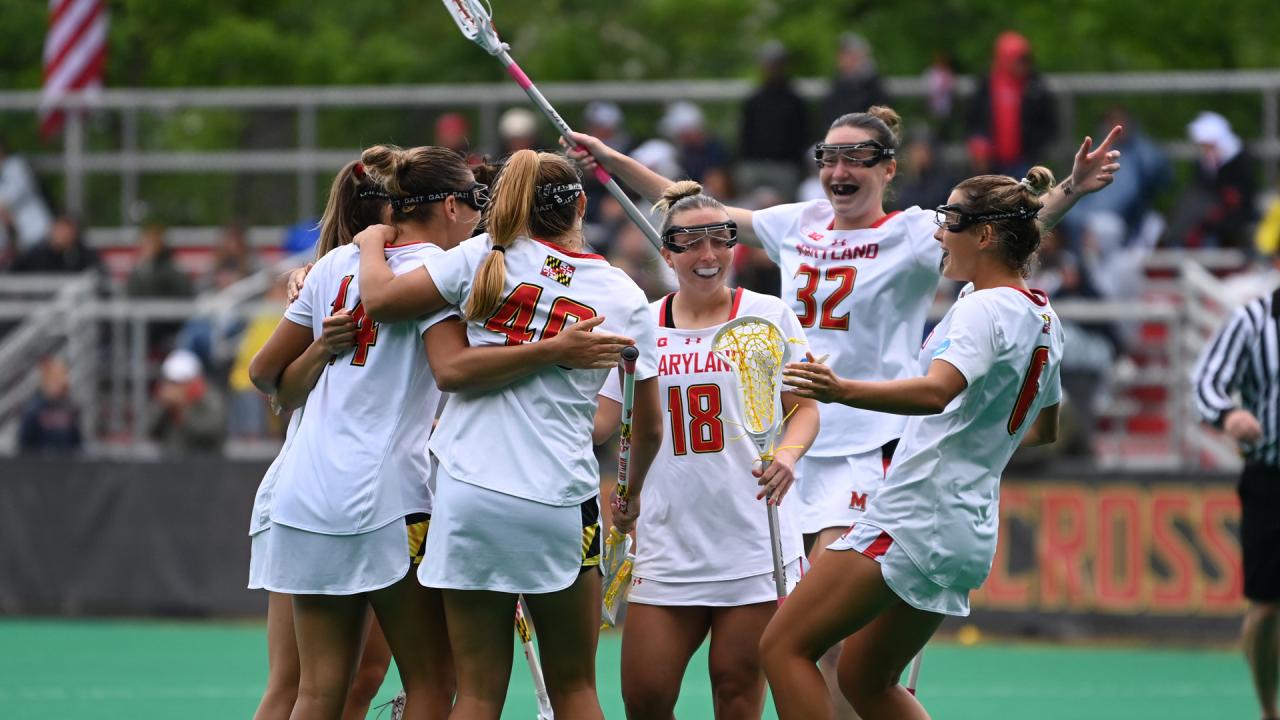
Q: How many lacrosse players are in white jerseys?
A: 6